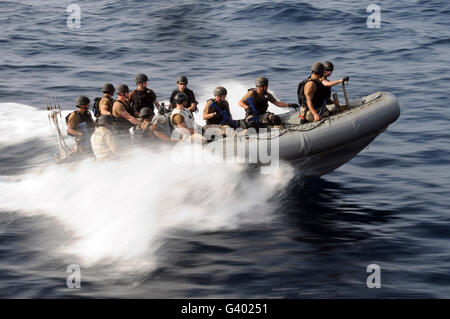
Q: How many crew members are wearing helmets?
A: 12